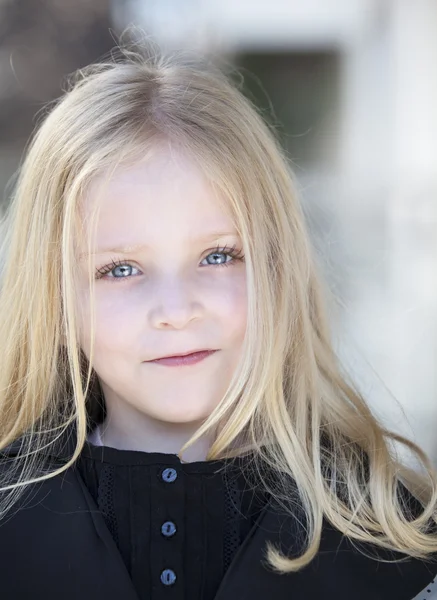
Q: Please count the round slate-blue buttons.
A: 3